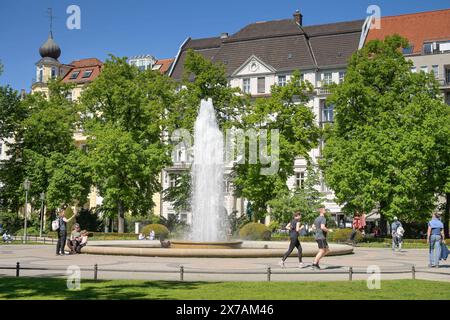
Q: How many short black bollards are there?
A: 6